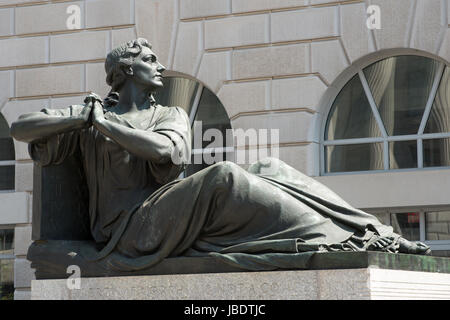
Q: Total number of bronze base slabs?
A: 1